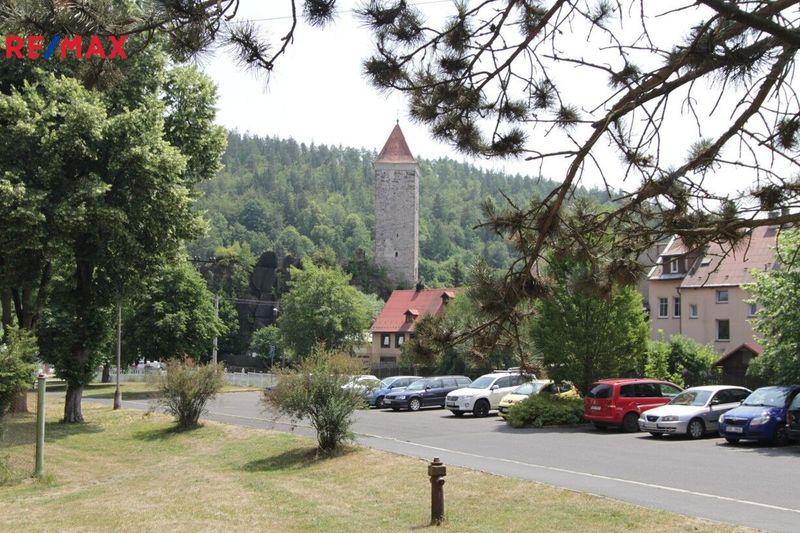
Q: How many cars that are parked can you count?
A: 9